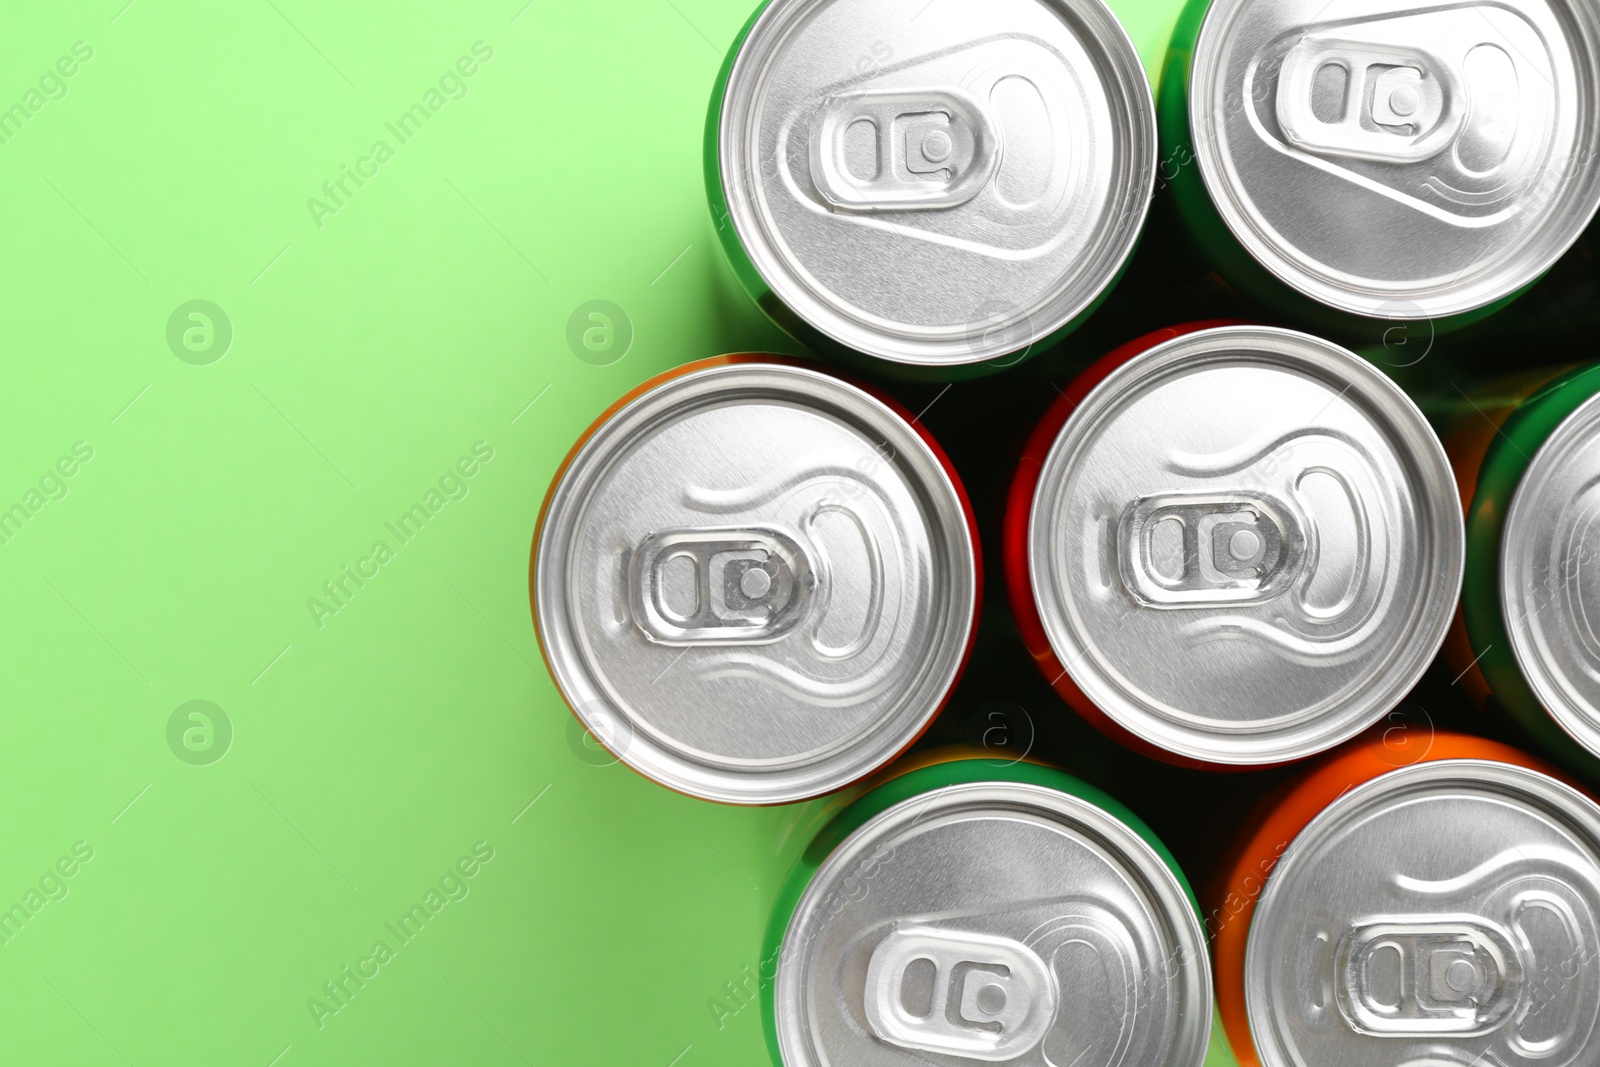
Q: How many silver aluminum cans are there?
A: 7